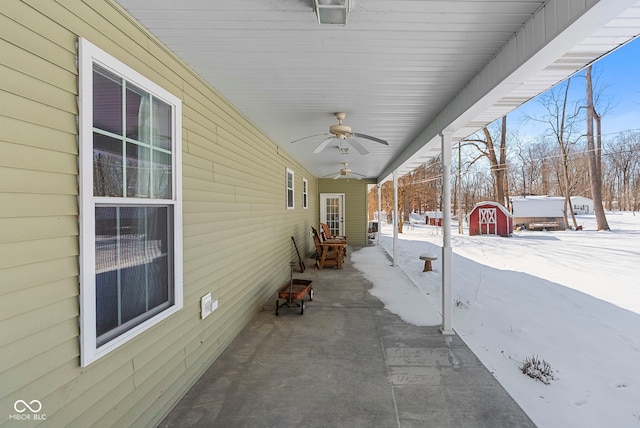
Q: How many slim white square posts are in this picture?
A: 3